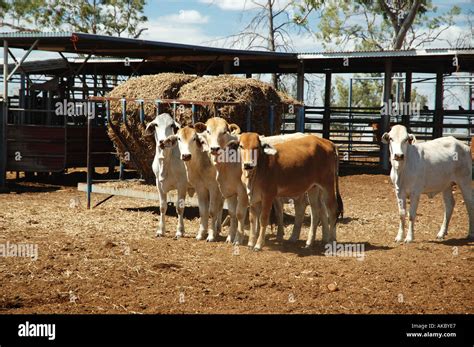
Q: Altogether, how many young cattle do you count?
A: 5